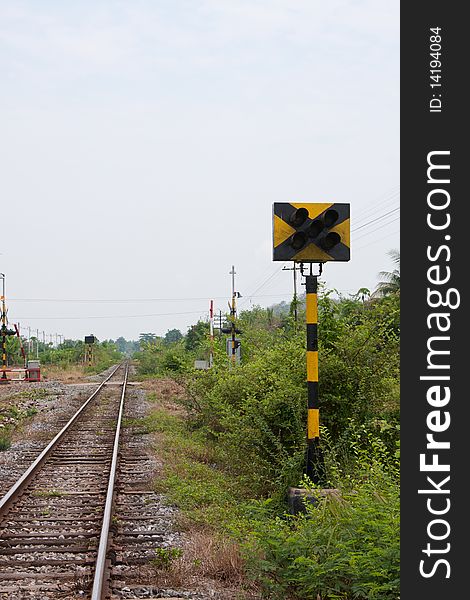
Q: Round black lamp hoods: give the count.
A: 5